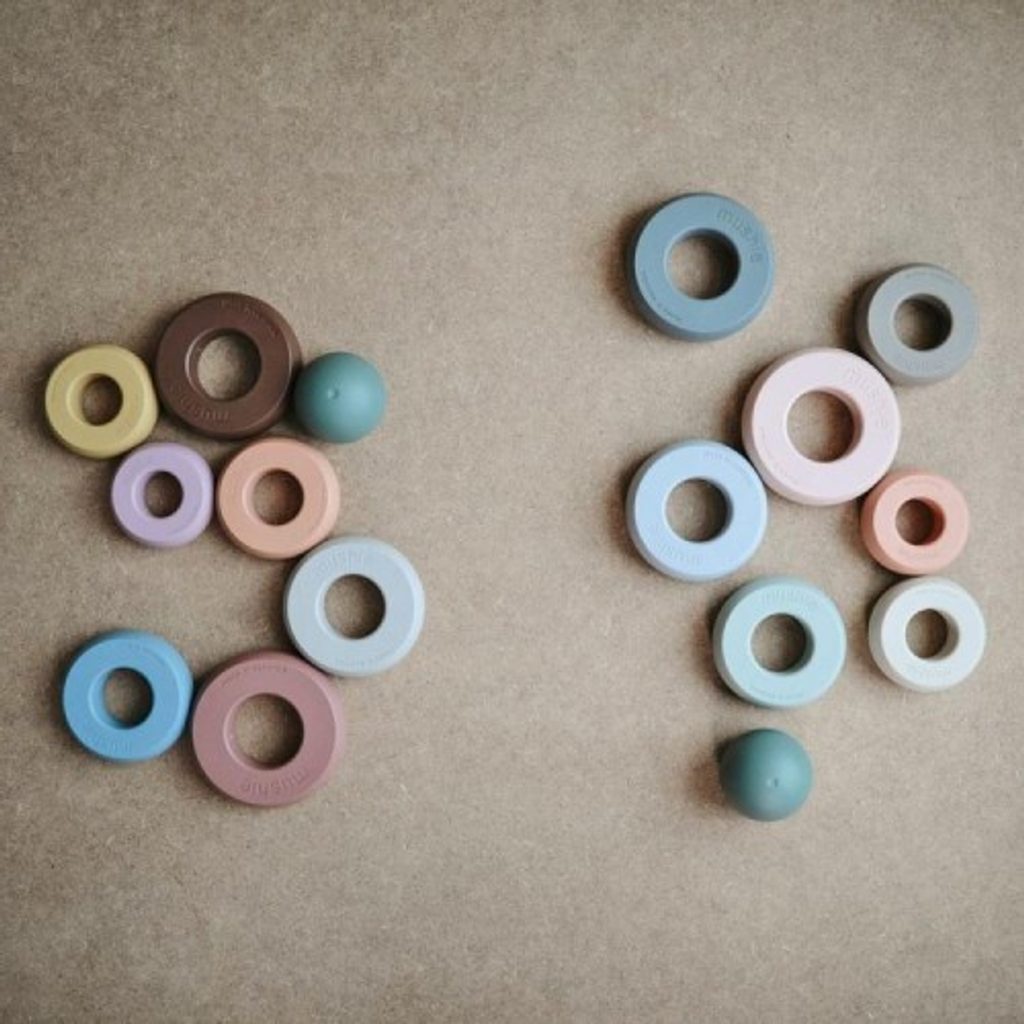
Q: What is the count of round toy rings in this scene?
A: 14